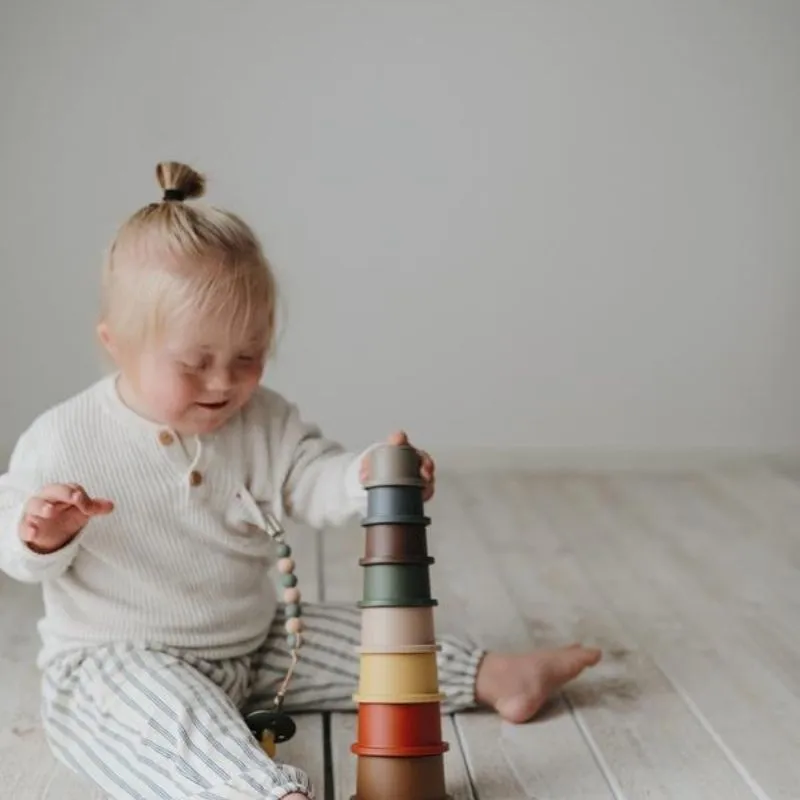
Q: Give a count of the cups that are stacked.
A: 8